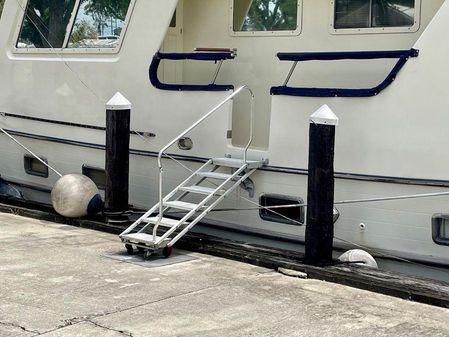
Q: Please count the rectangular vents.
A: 4